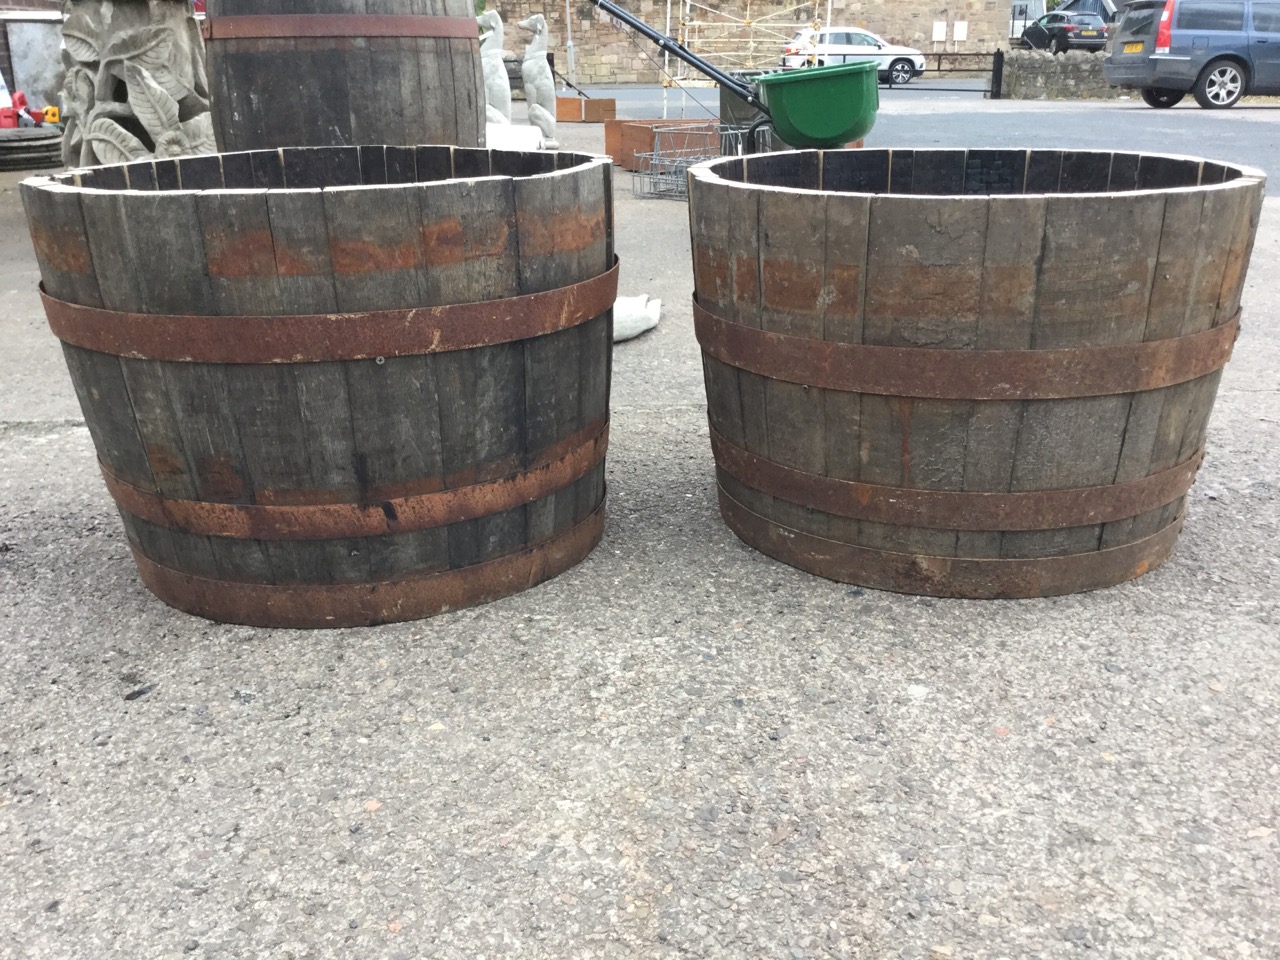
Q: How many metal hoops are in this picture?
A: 7